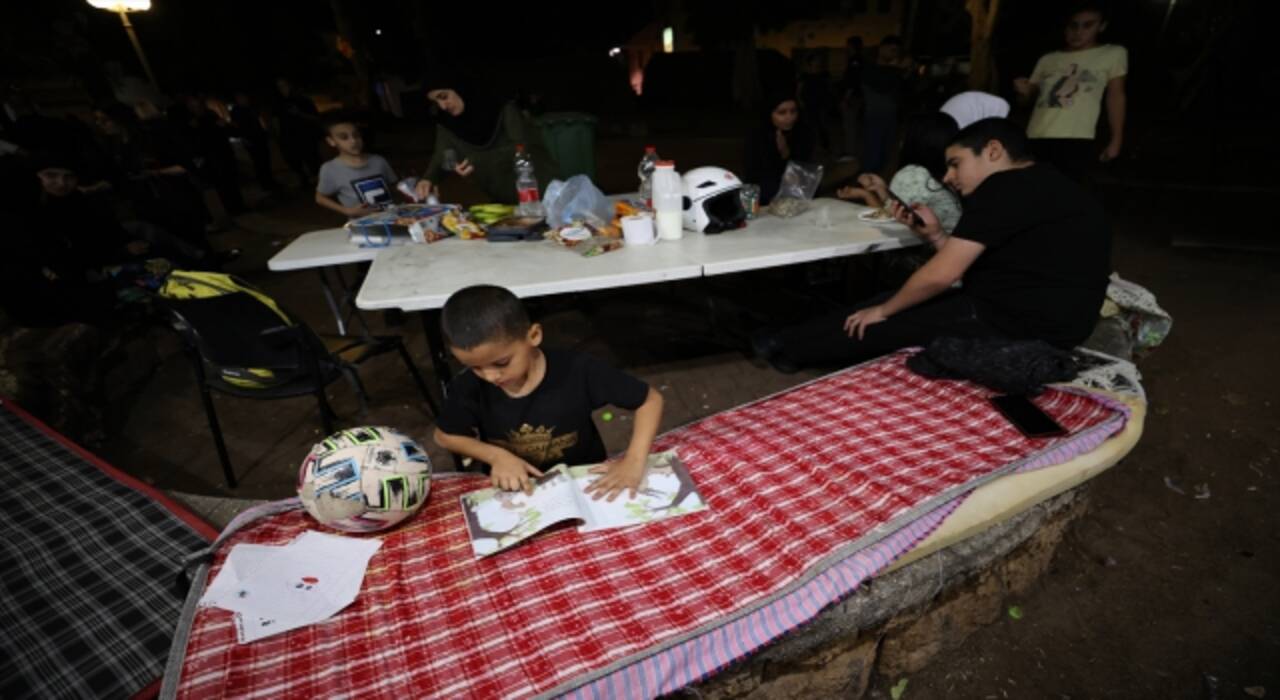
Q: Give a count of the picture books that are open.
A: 1